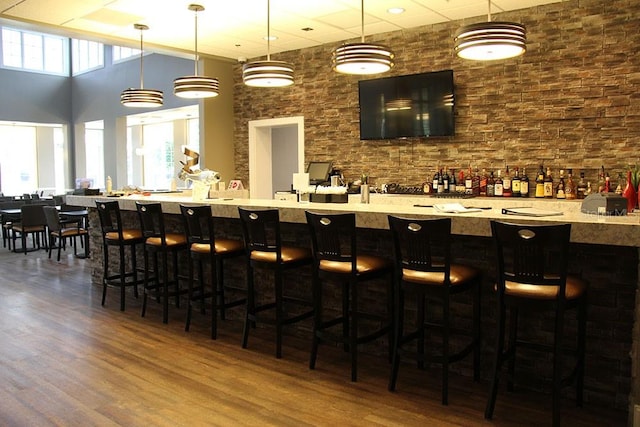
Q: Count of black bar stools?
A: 7